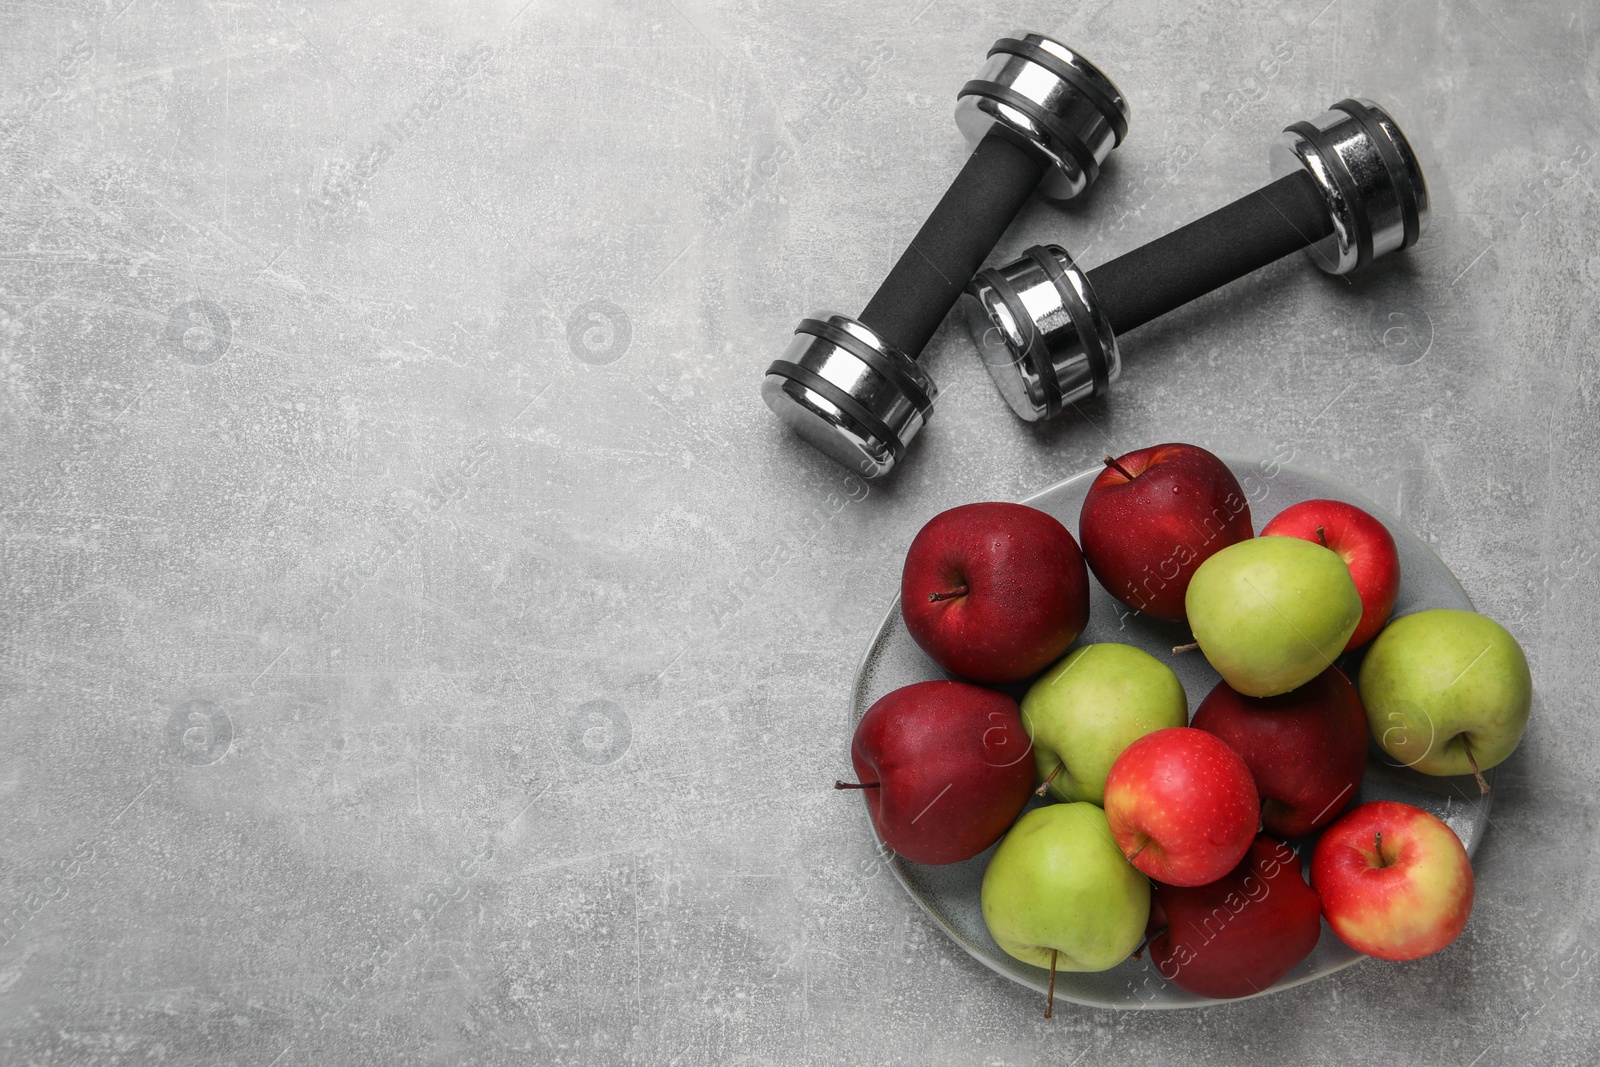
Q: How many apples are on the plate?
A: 12